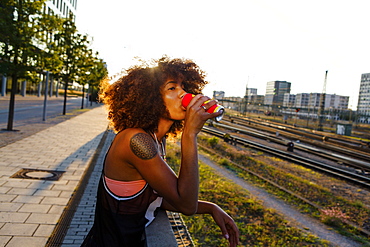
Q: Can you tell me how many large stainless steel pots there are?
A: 0